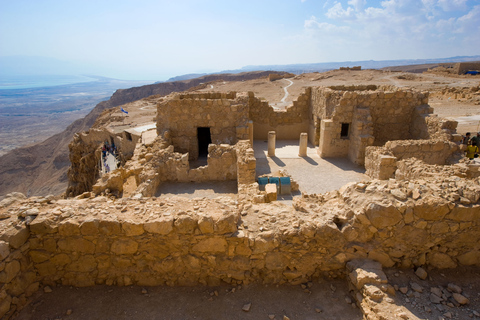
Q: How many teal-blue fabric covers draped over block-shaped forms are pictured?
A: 3